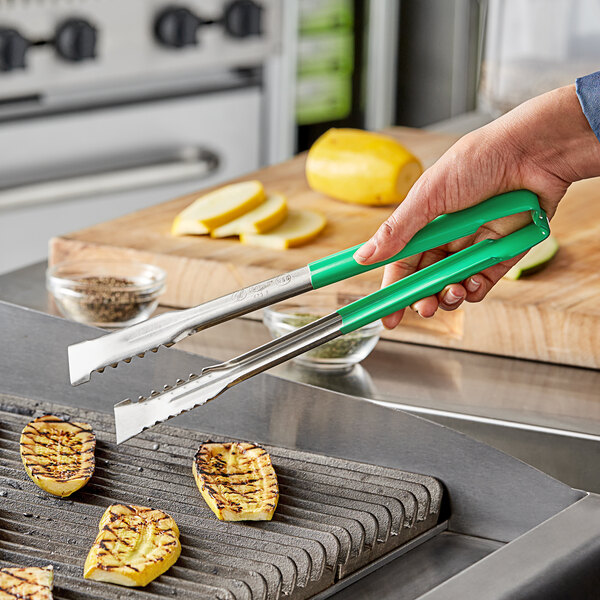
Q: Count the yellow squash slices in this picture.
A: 7